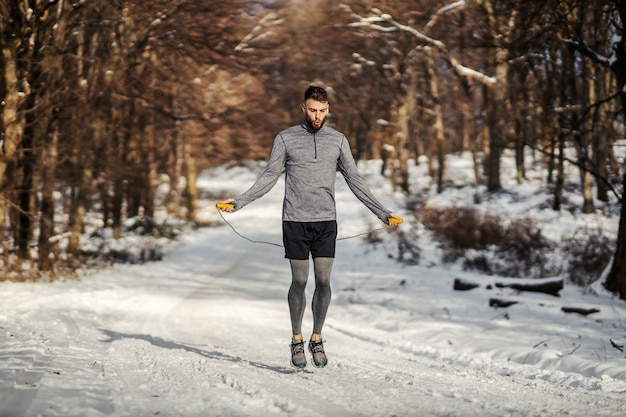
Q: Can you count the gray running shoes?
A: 2